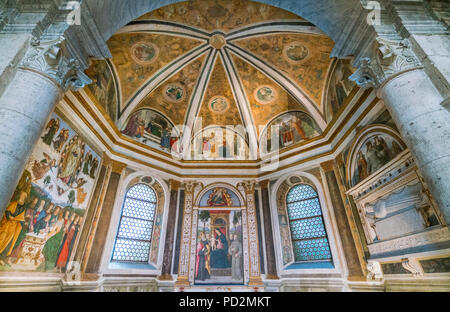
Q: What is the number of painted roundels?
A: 5